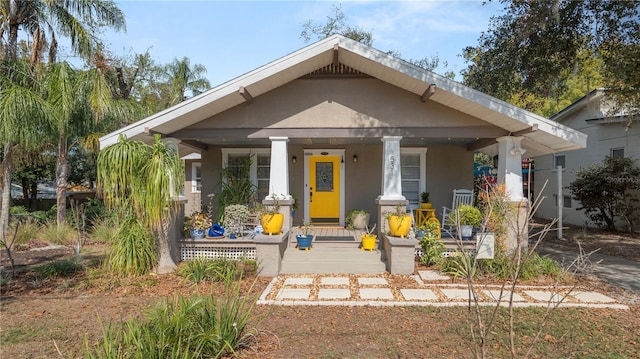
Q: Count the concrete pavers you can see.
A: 12